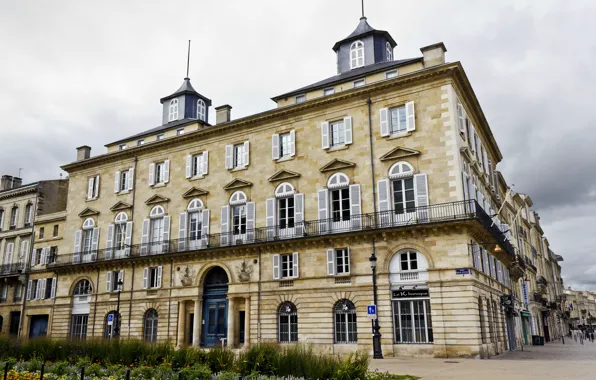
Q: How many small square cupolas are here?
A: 2